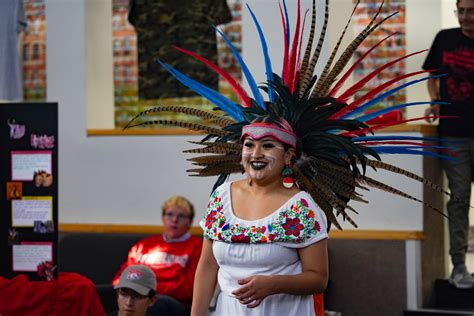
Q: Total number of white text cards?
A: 3